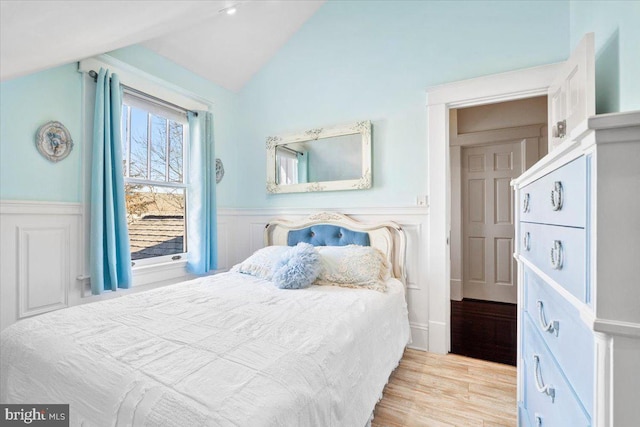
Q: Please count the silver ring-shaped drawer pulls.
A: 4